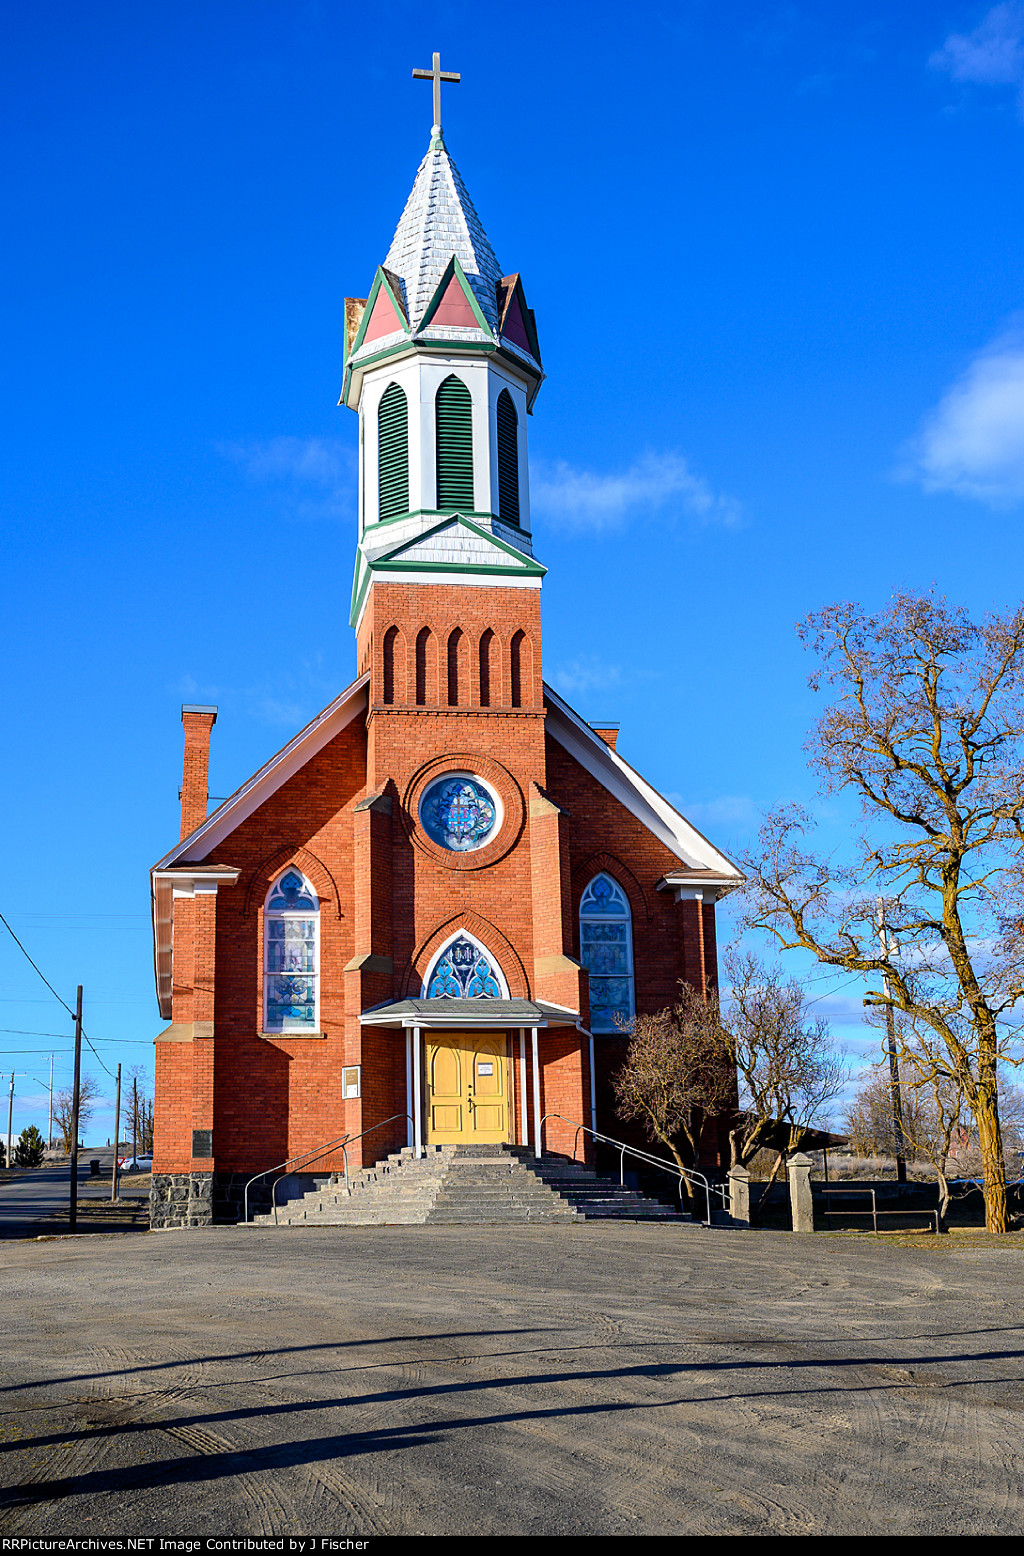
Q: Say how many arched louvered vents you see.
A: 3